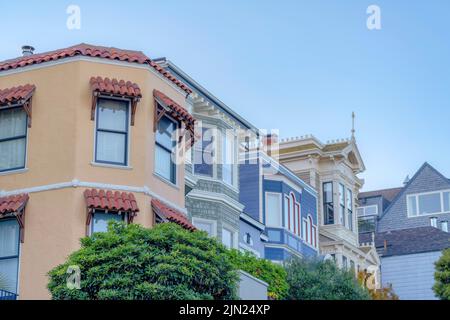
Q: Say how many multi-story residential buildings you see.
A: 5